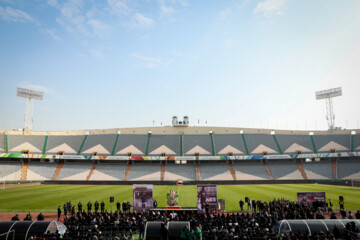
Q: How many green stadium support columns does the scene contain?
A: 11